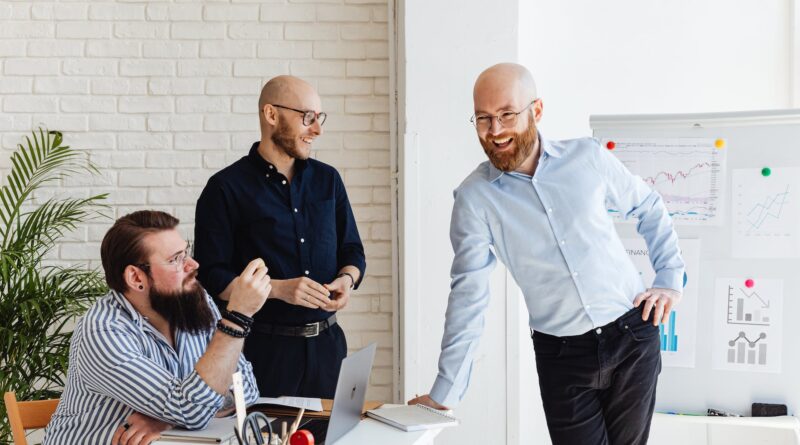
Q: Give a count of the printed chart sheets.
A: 4